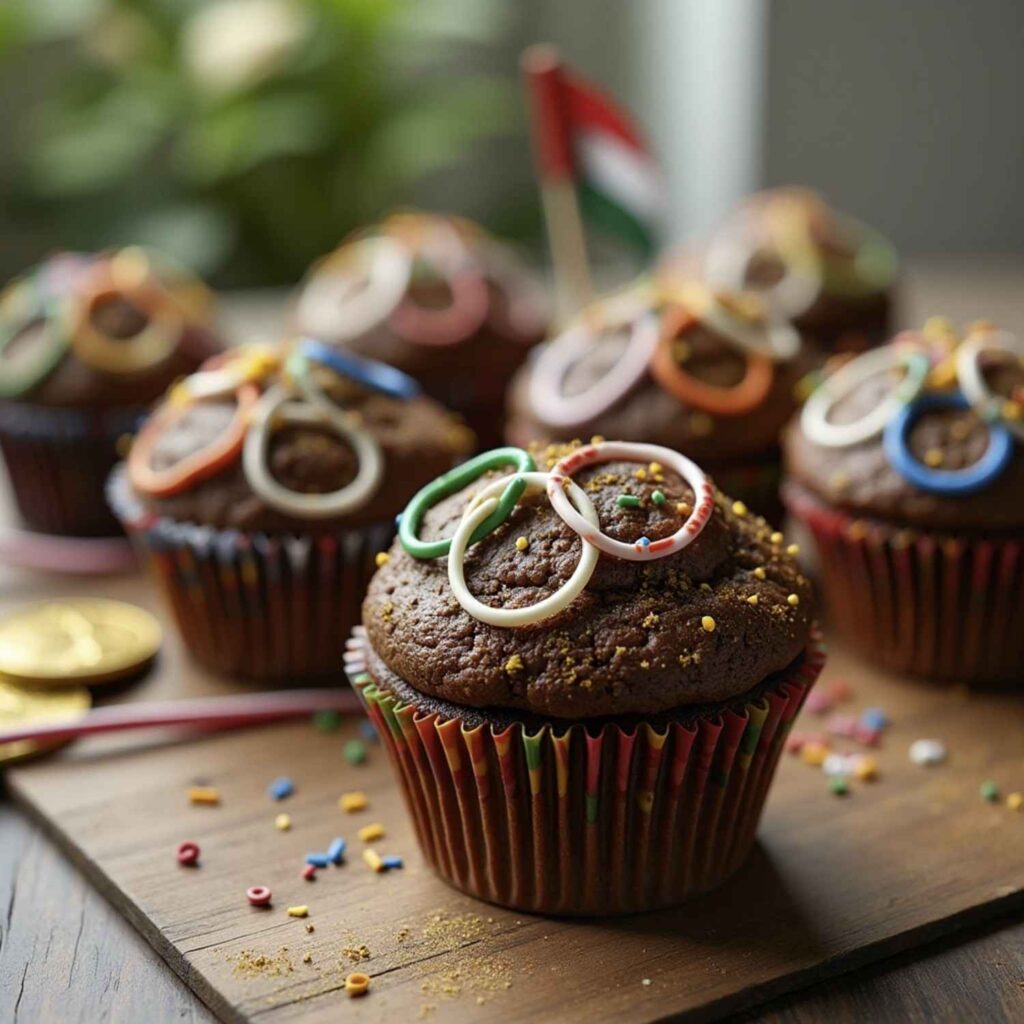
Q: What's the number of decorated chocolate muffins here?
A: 7